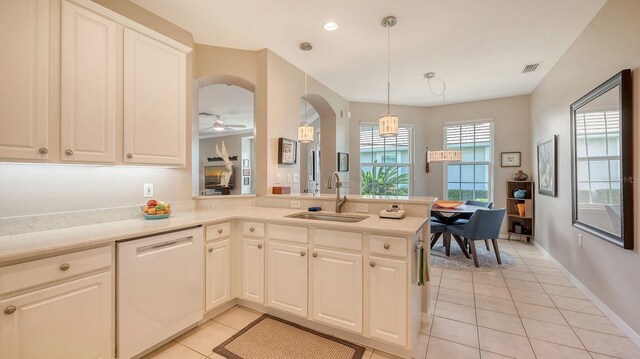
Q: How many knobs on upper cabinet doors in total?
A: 3